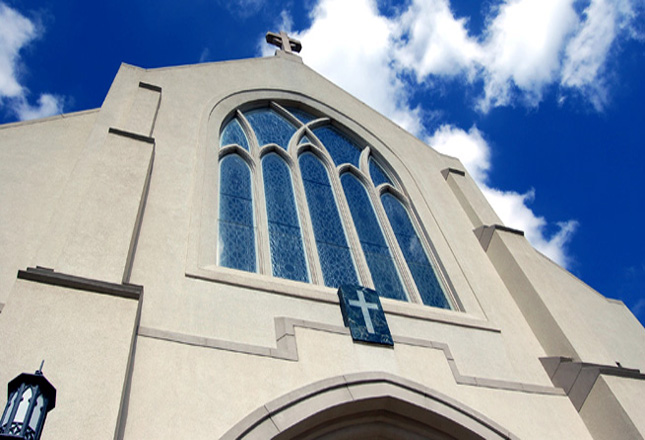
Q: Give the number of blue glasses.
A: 11